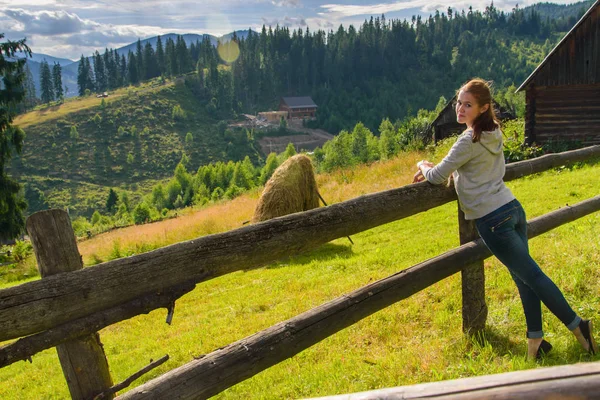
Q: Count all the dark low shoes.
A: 2